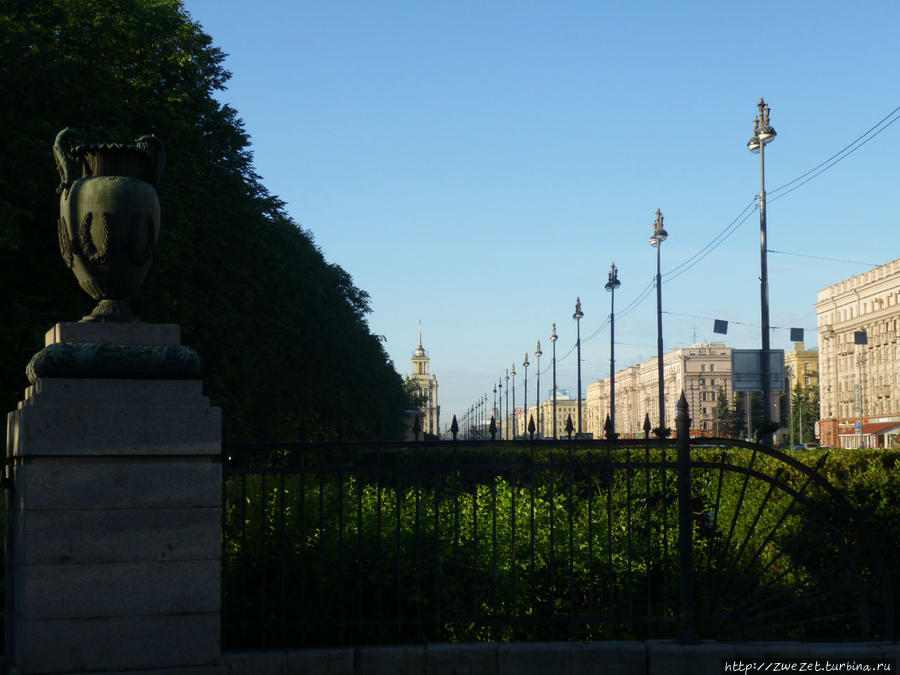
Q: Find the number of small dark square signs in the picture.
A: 3